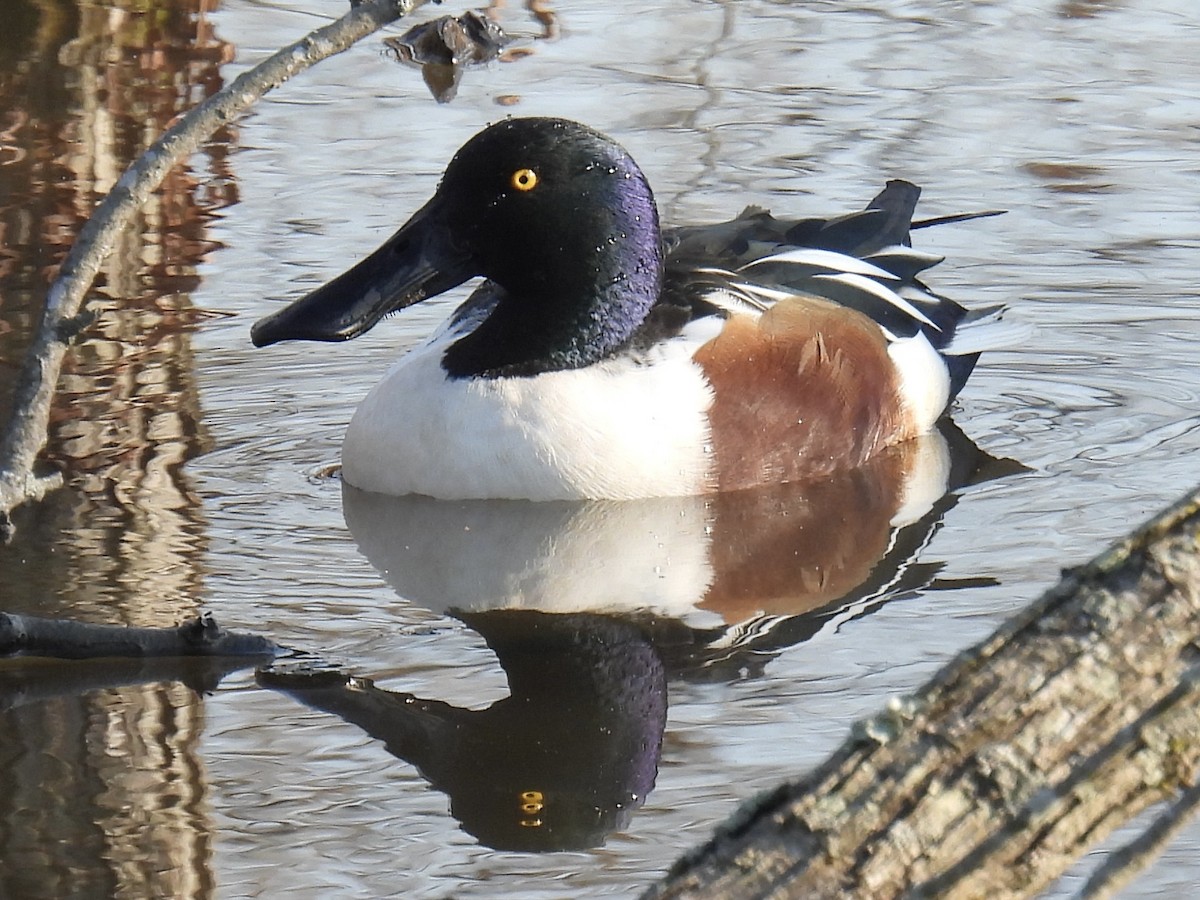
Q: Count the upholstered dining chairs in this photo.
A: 0